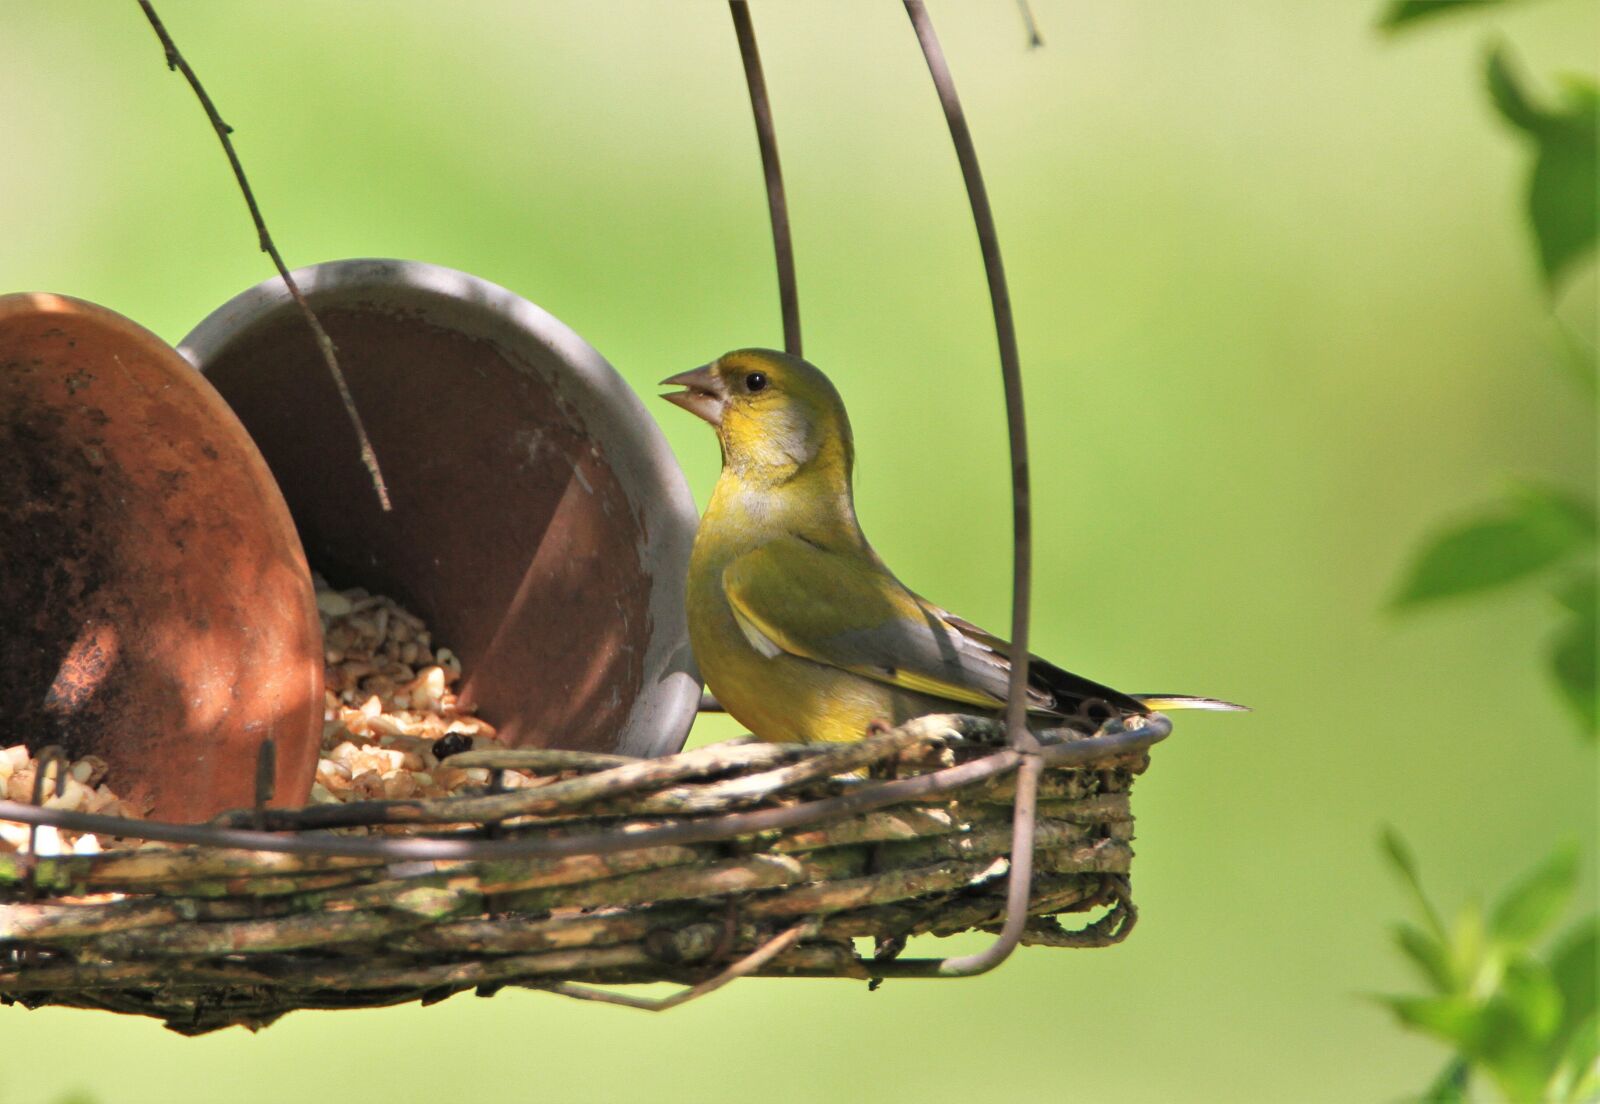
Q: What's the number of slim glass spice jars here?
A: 0